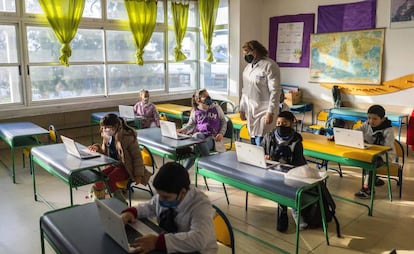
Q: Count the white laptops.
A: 6